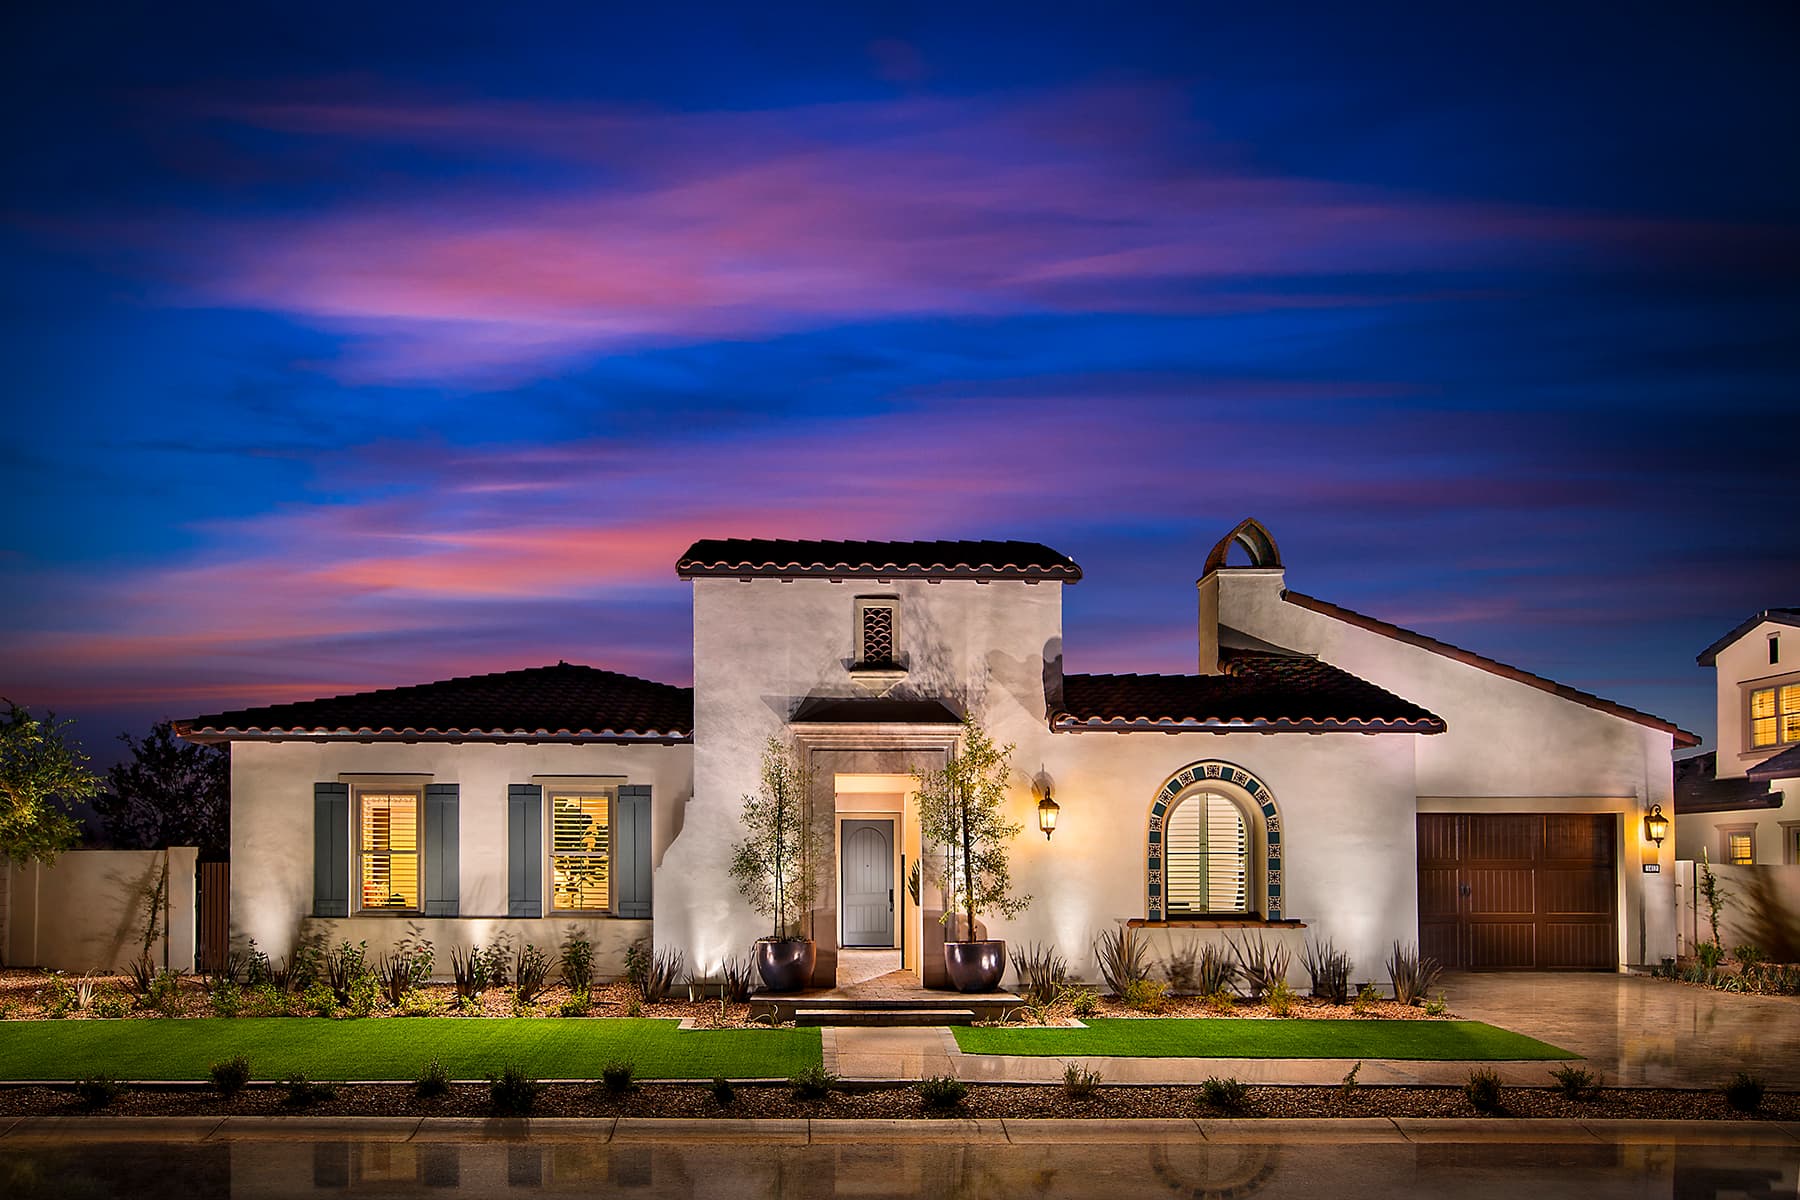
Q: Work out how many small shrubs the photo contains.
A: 15